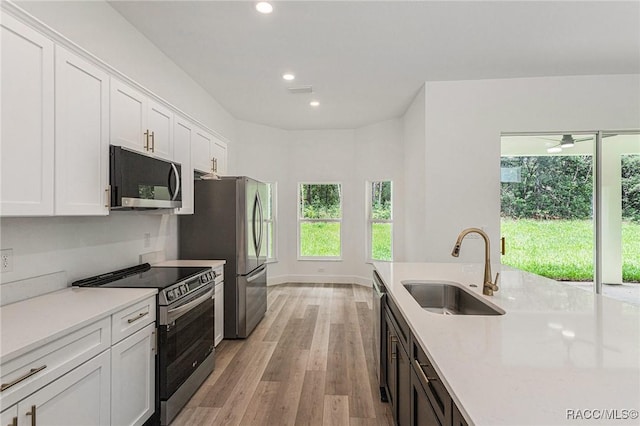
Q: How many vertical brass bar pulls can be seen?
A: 10